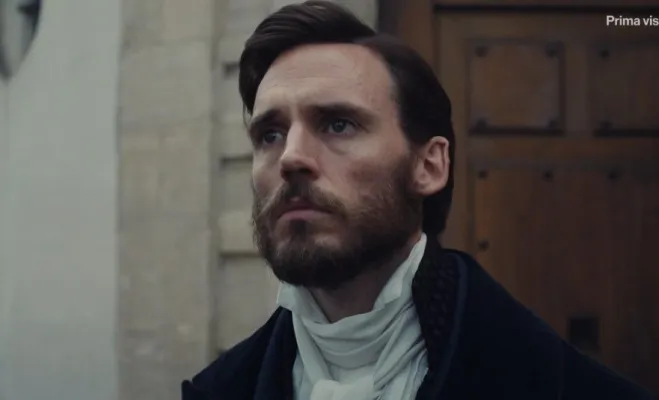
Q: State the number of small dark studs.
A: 10